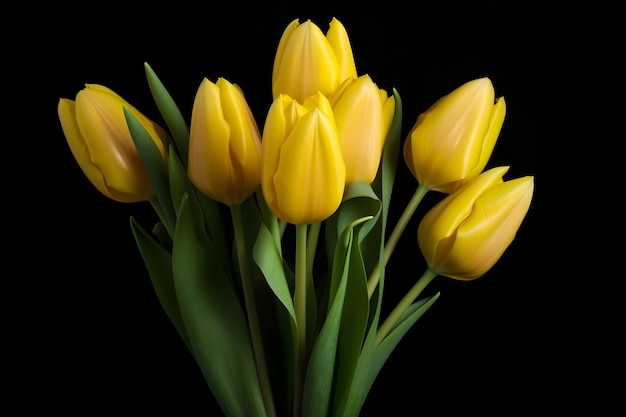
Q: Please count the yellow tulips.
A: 7